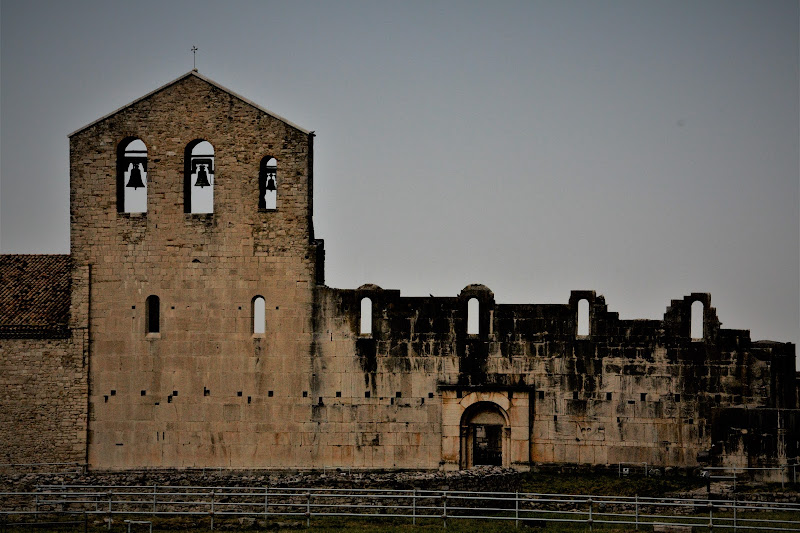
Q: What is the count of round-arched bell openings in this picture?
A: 3